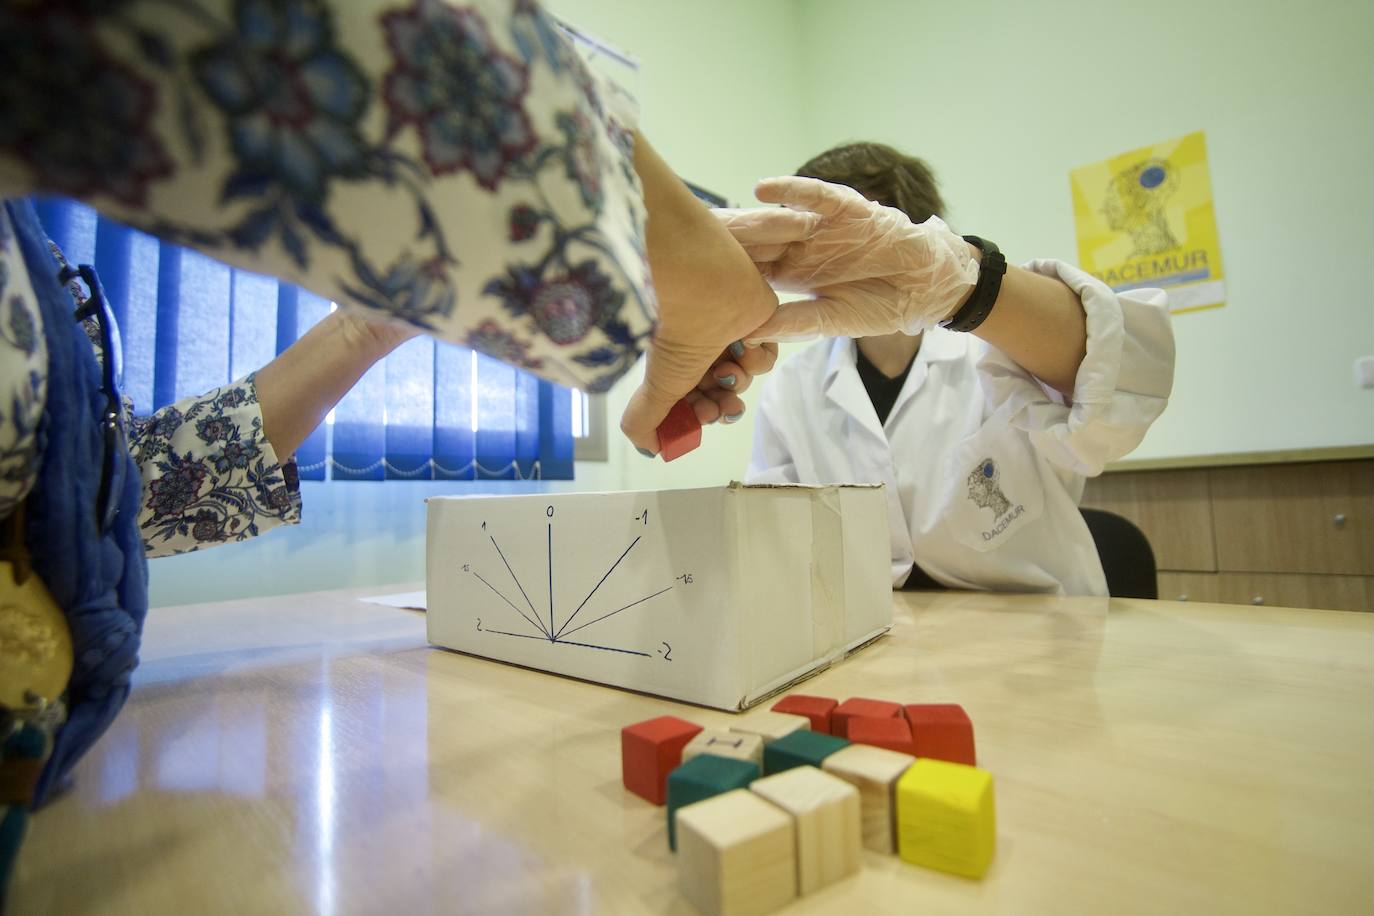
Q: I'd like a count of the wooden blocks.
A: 14